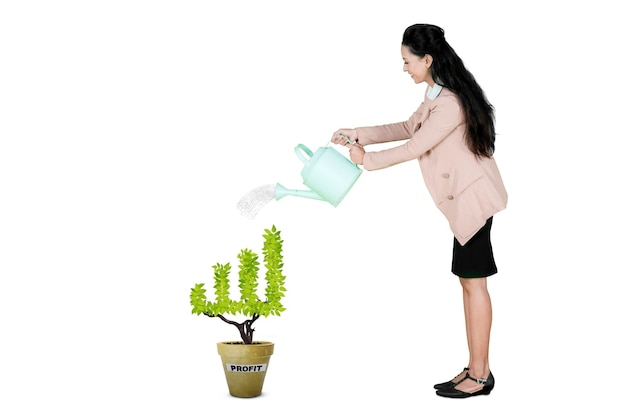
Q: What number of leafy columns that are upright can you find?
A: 4